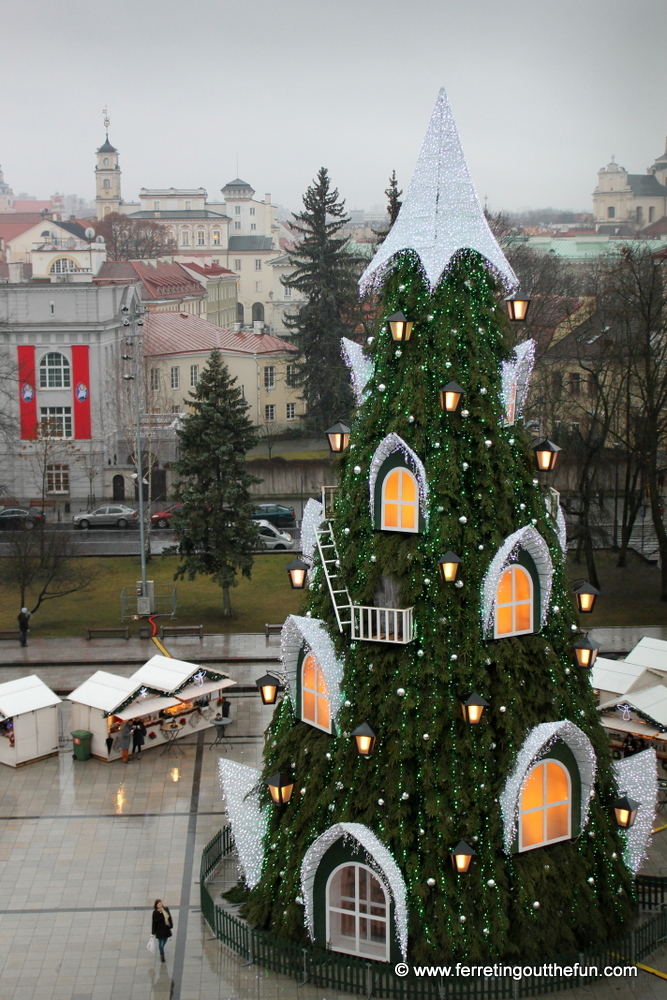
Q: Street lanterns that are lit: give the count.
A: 15